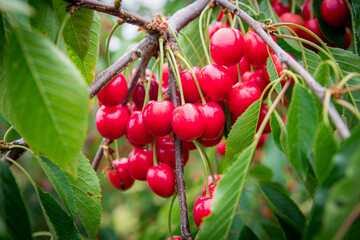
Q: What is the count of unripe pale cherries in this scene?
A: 0